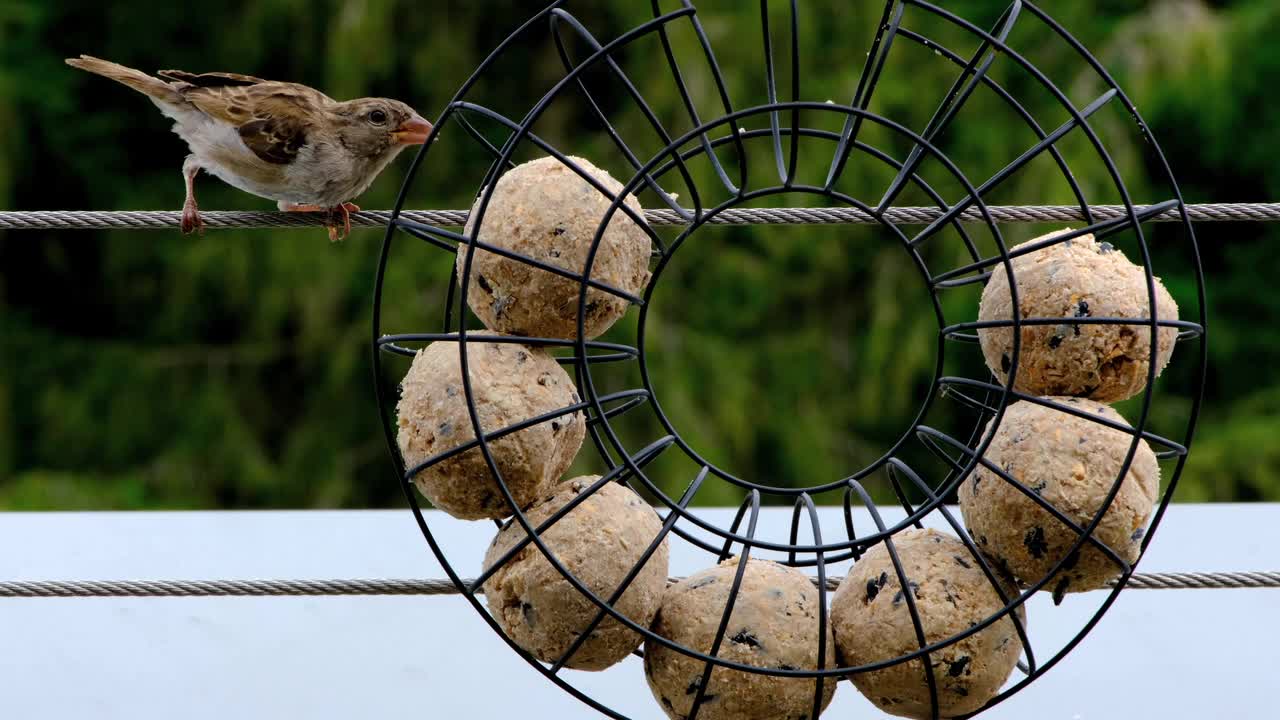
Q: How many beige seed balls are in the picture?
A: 7